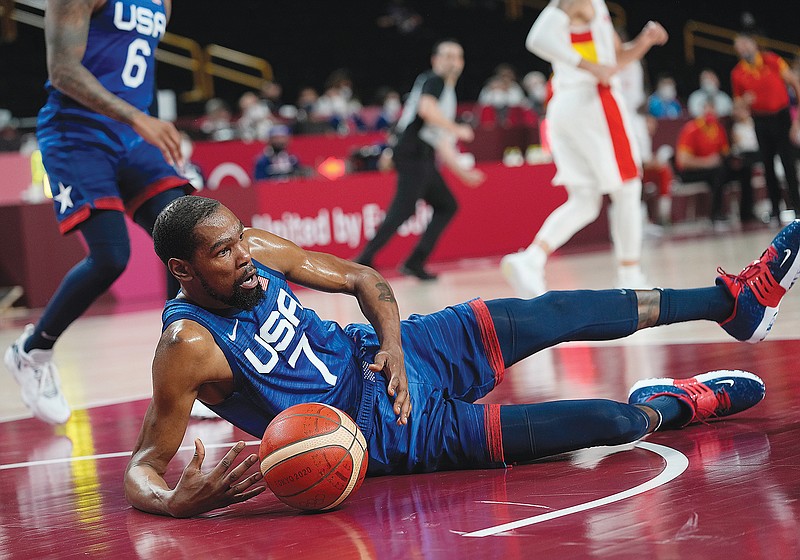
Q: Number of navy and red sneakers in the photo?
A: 2